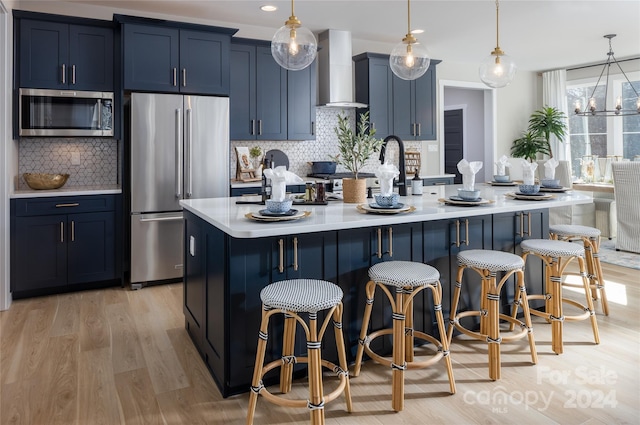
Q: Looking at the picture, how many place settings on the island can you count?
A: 6